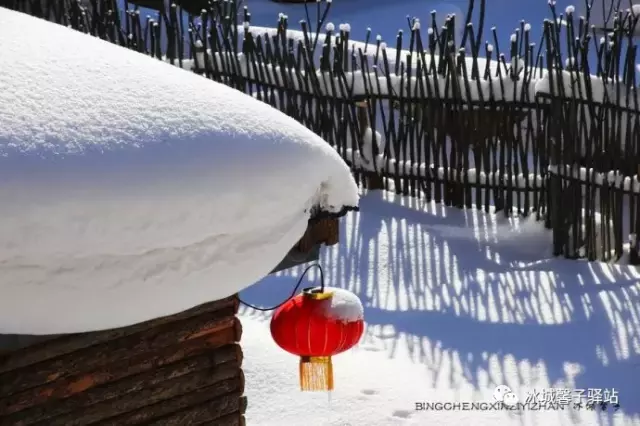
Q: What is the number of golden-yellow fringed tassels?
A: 1